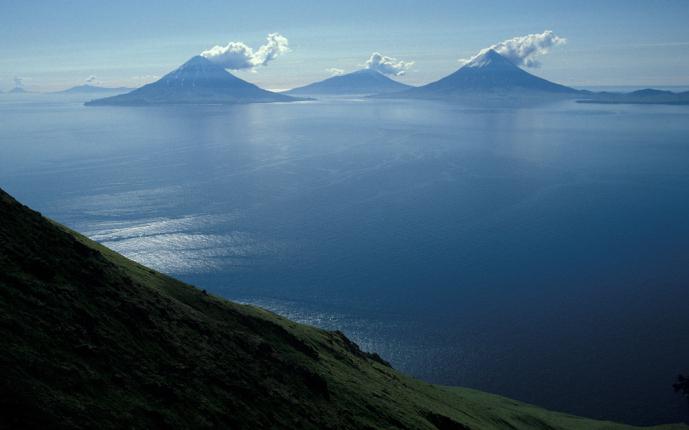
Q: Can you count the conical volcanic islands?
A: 3